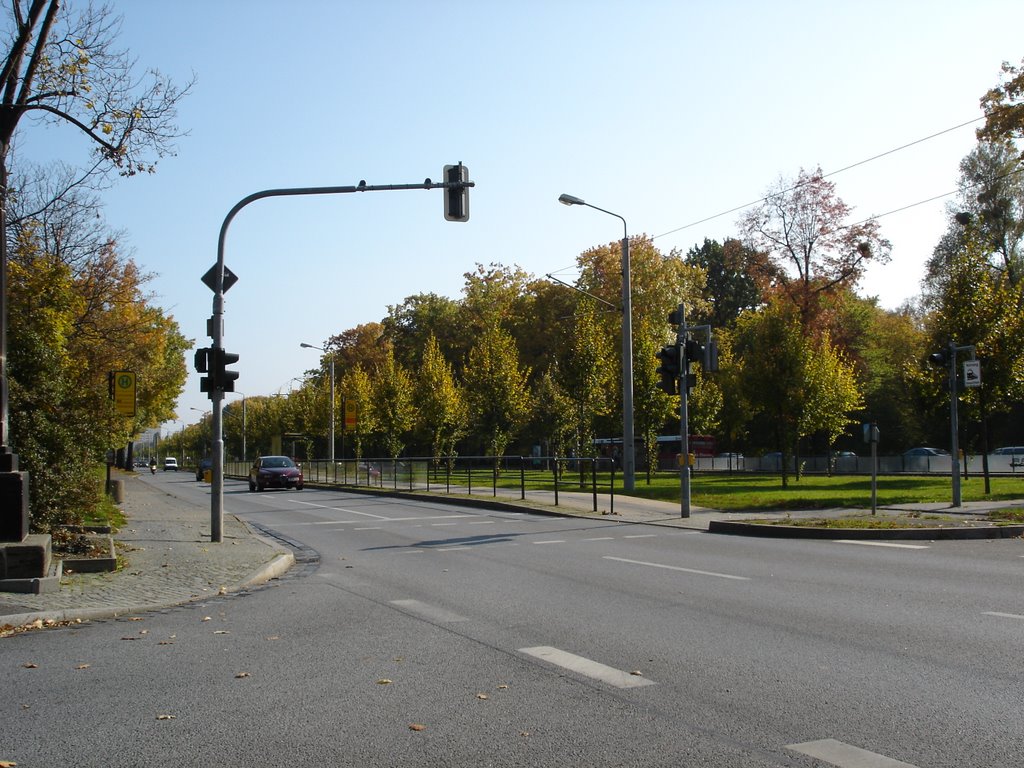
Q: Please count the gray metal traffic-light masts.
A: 3